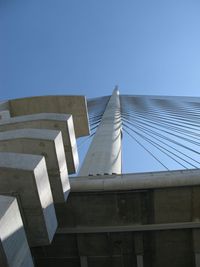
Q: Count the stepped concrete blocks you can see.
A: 5